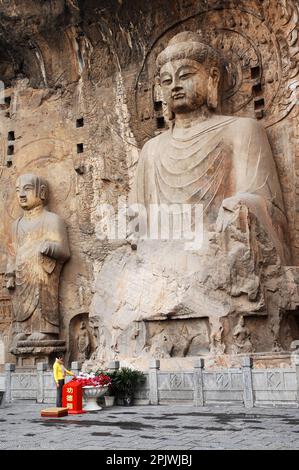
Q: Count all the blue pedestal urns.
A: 0